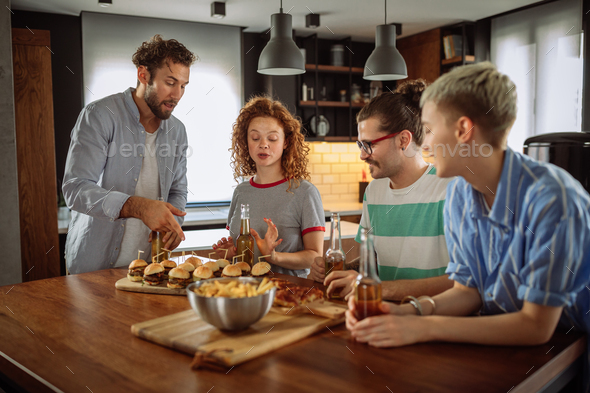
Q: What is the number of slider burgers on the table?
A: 12